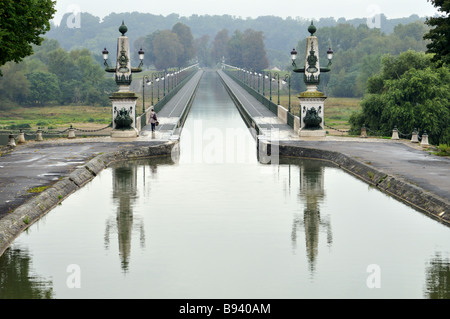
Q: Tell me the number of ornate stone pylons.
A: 2